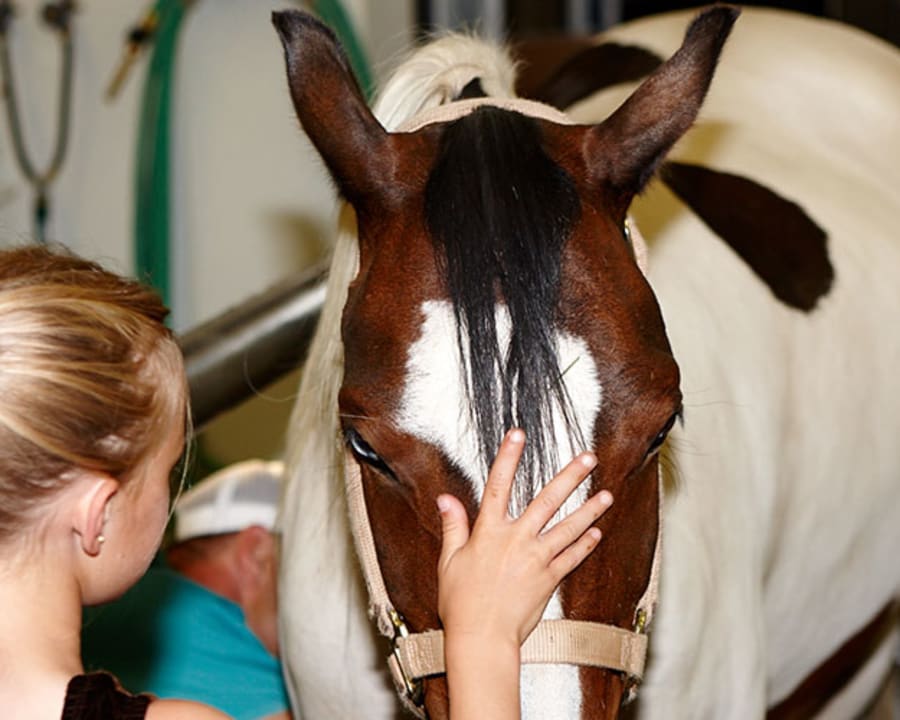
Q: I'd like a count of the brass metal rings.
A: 2